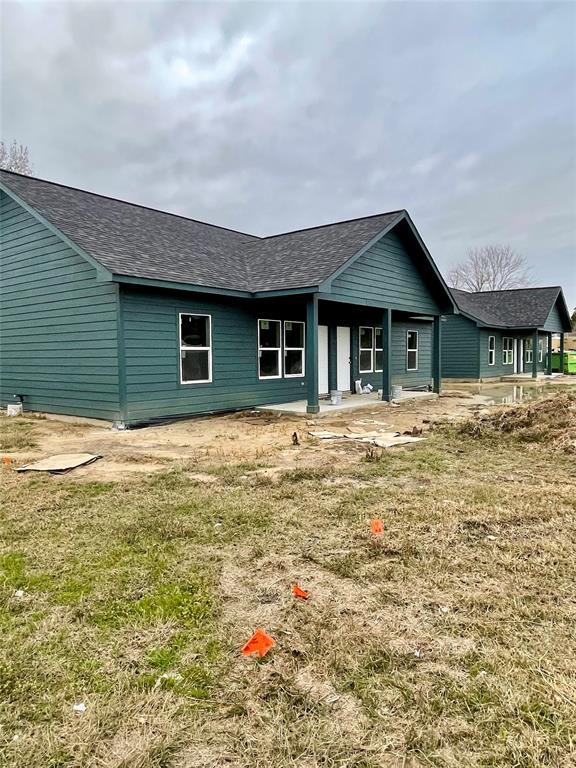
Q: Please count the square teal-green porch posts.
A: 6